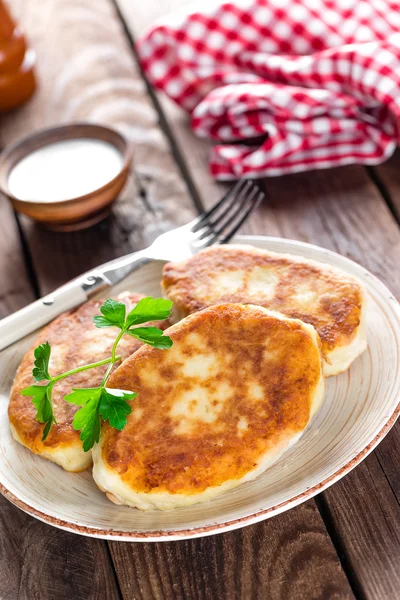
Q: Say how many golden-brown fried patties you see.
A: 3